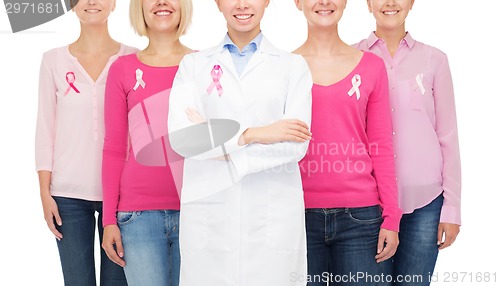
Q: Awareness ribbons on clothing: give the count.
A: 5